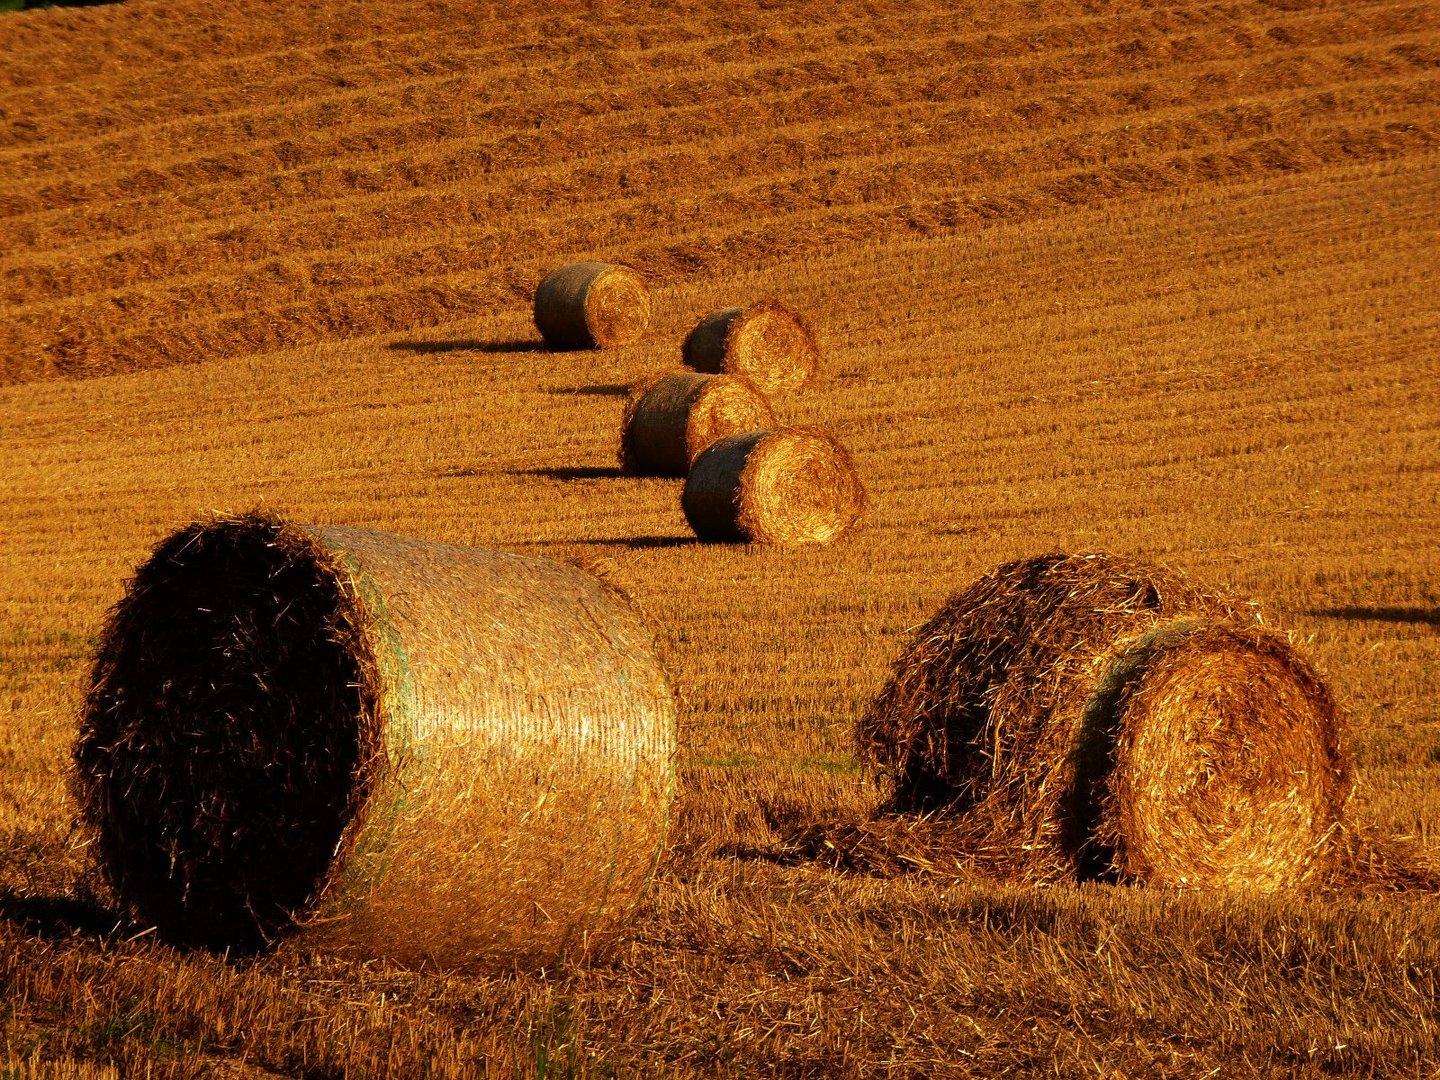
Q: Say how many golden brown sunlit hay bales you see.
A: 6